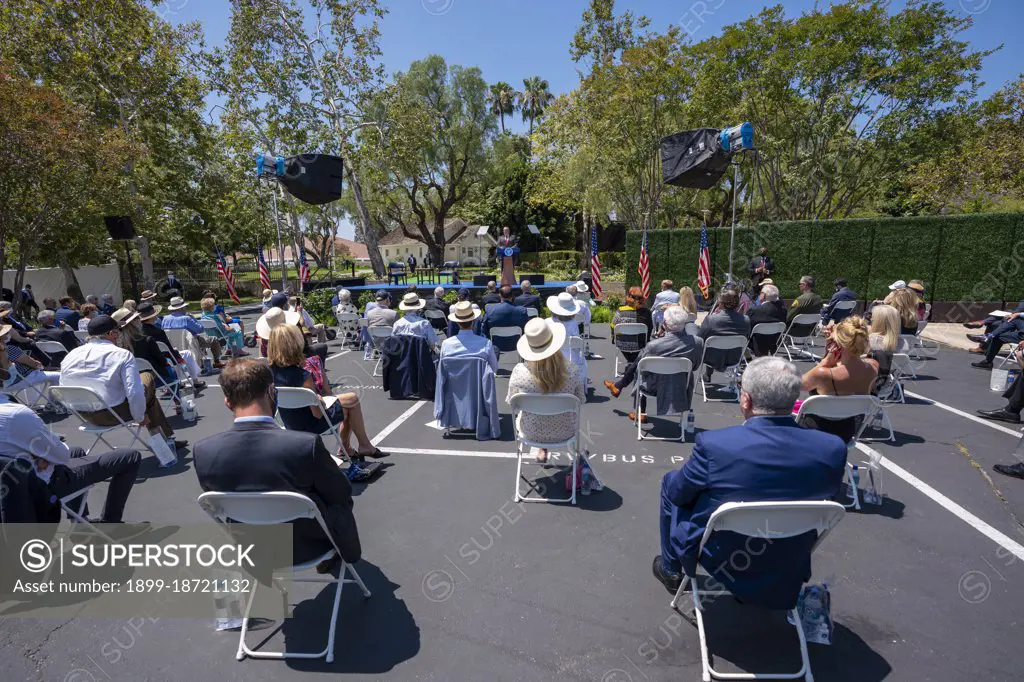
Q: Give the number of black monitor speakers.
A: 2